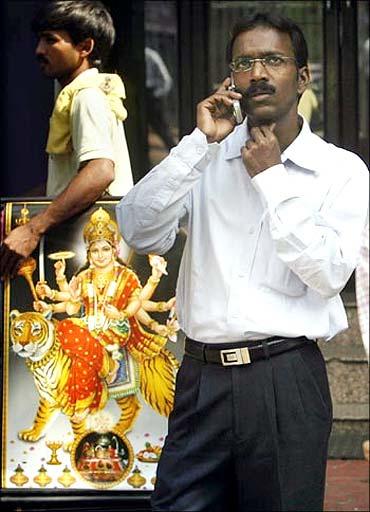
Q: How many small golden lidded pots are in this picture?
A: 4